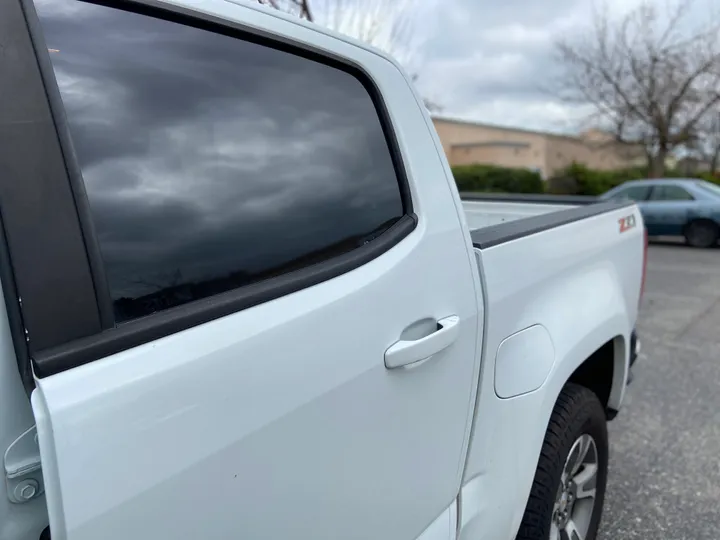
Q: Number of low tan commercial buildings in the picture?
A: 1